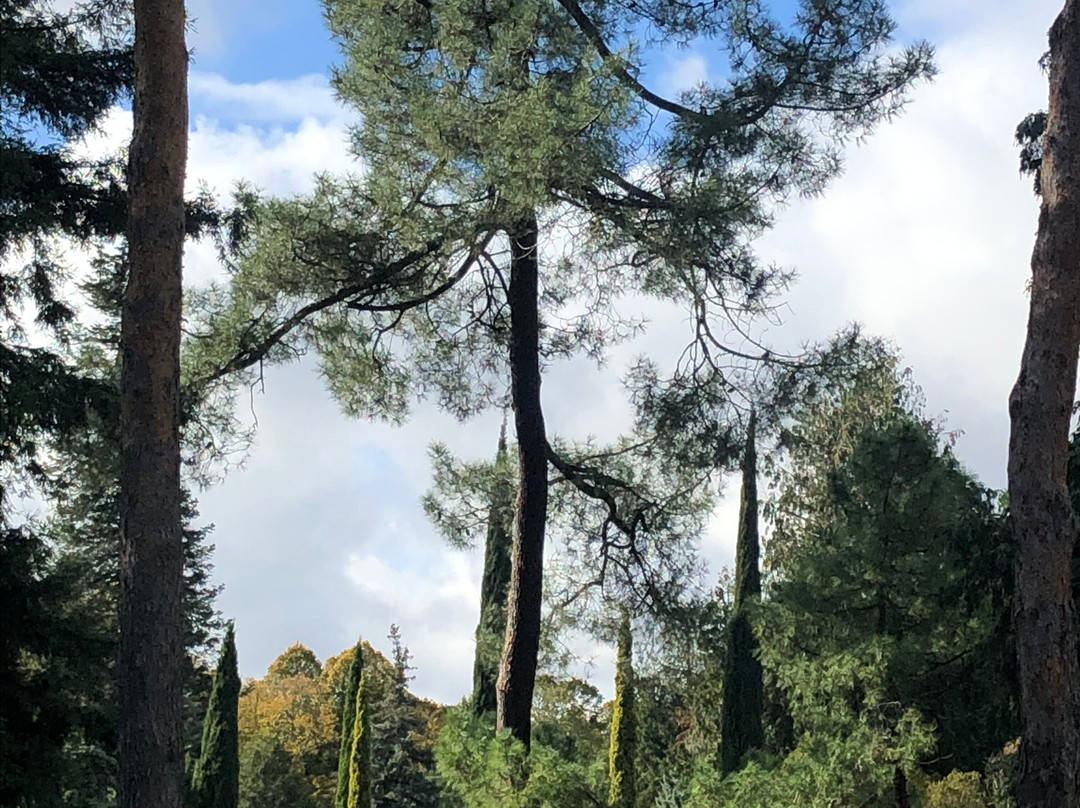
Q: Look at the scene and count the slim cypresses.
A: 6